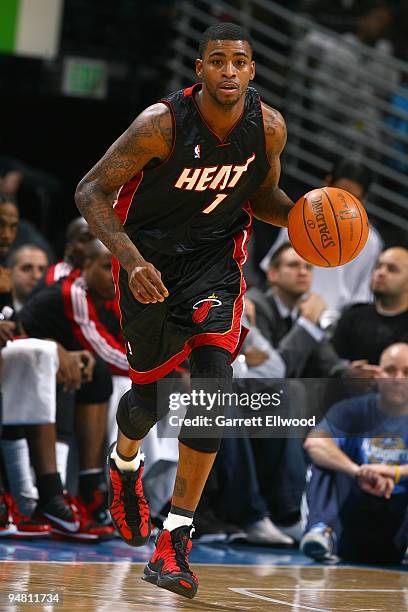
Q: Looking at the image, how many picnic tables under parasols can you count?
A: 0